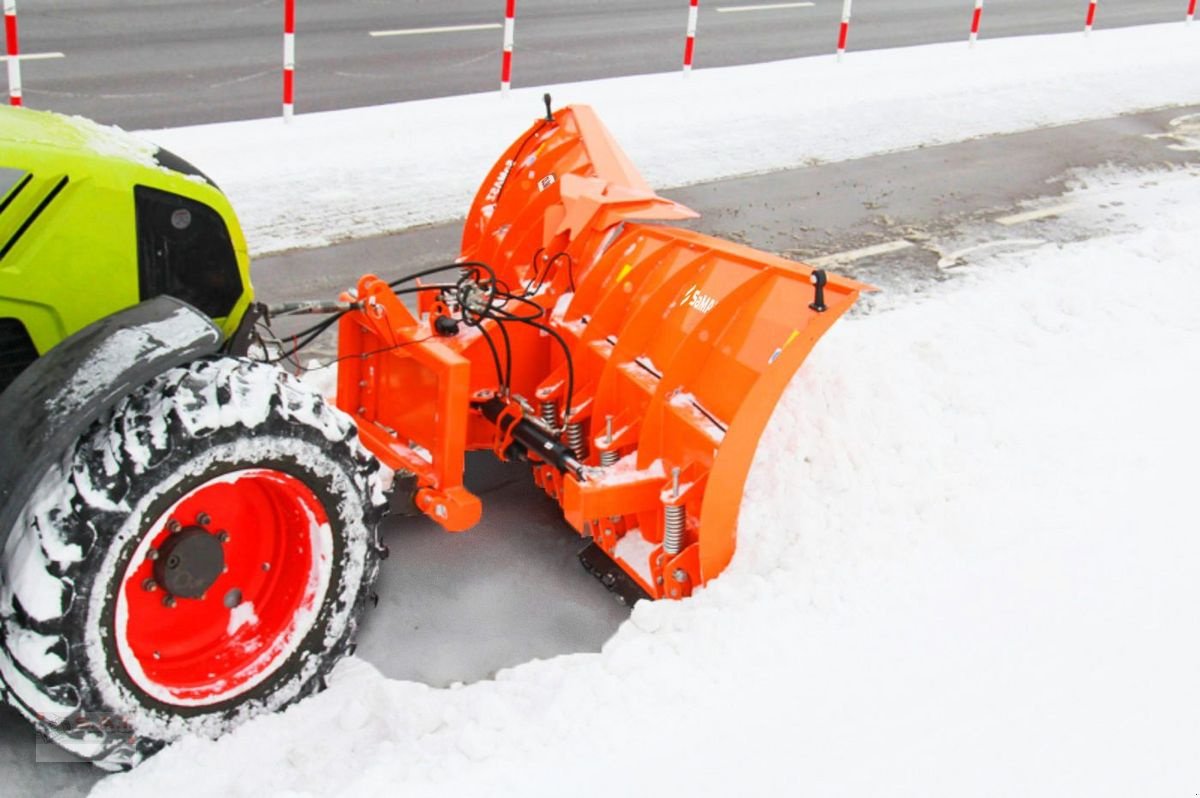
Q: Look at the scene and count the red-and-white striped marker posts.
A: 8